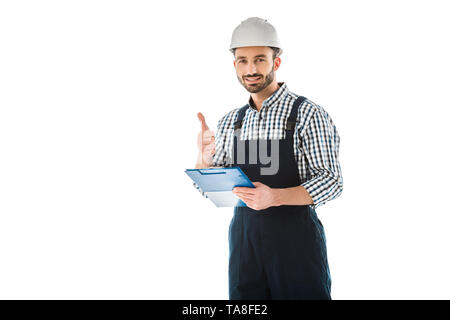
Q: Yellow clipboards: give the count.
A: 0